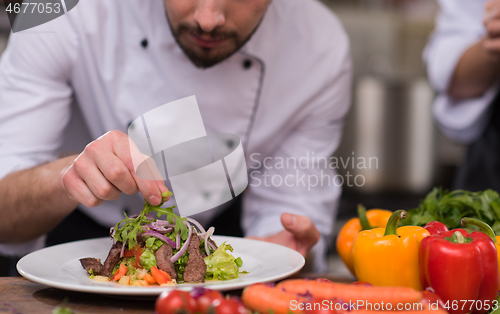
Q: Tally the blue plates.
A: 0